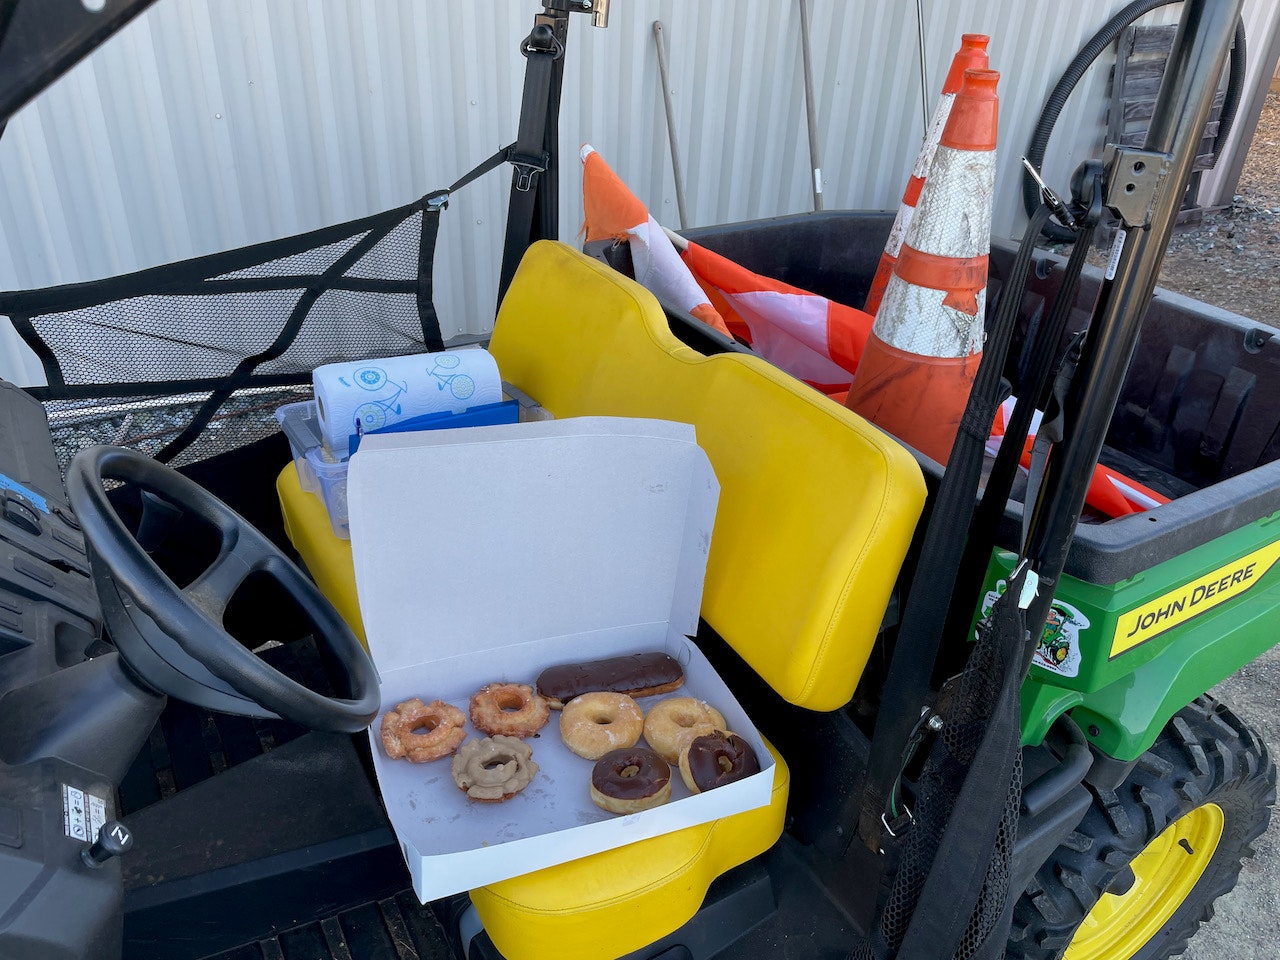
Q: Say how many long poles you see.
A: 3